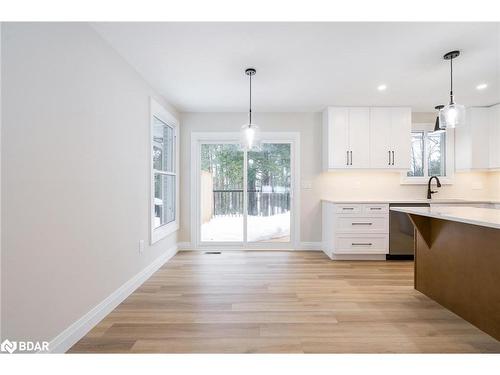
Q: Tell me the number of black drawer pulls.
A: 4